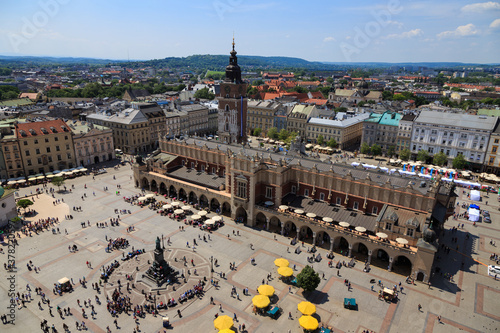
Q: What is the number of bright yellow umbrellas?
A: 8